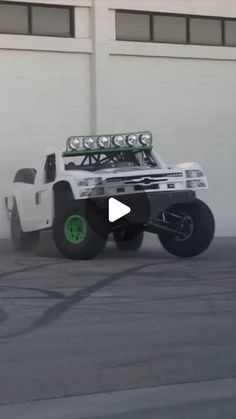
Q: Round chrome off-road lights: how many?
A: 6